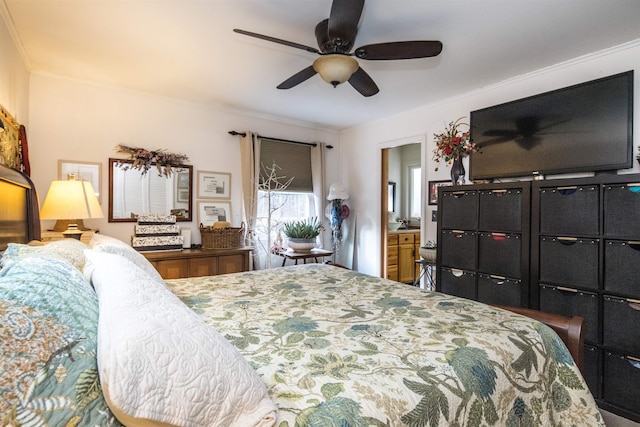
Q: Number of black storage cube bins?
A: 14